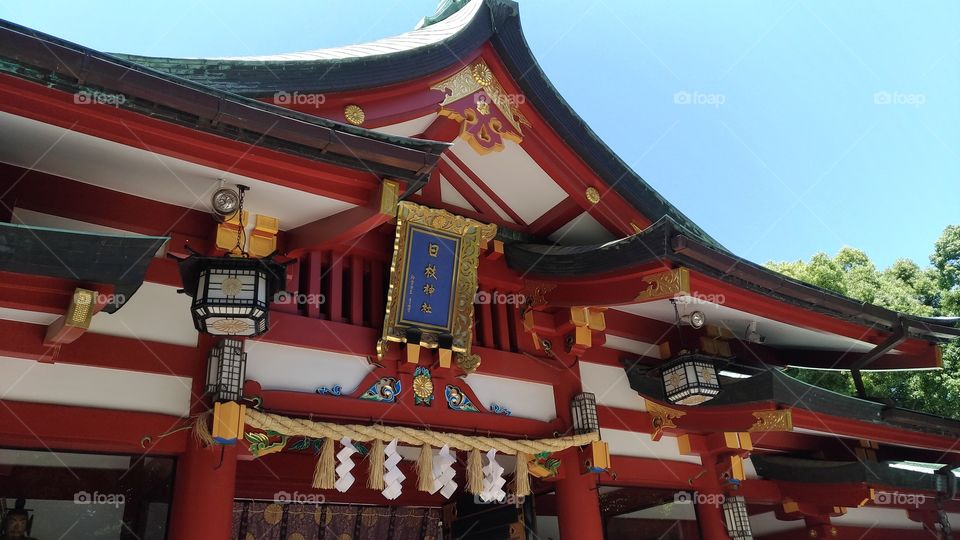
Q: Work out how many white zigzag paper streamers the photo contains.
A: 4